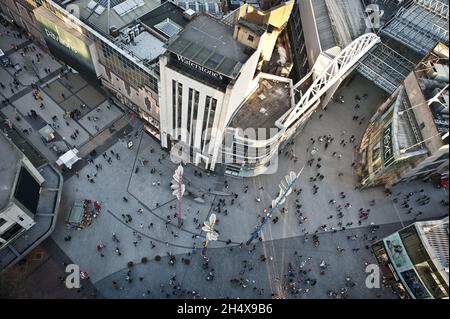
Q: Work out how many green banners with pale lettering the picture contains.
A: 1